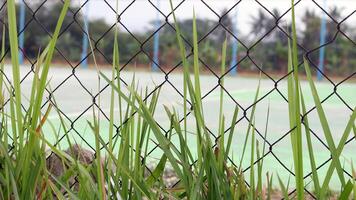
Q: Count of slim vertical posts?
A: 5